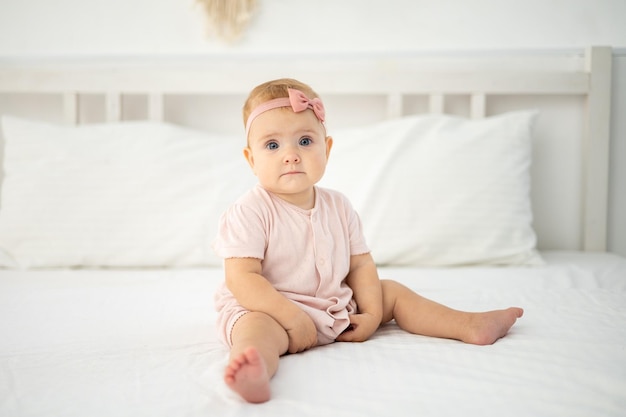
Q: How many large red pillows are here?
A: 0